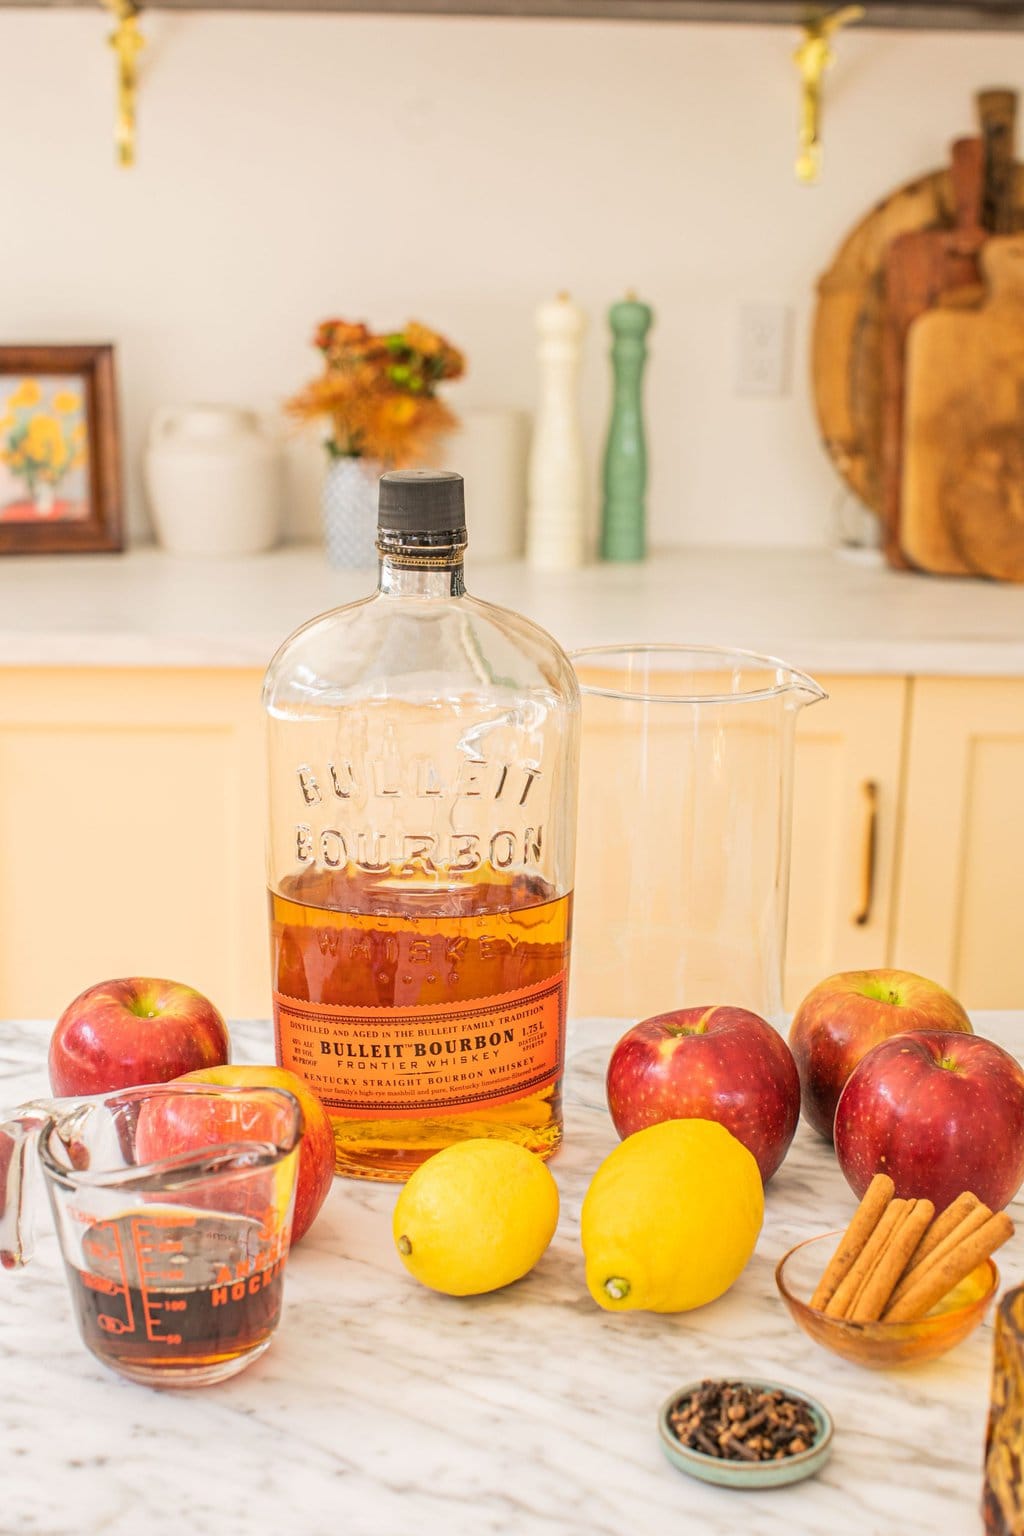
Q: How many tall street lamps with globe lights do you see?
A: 0